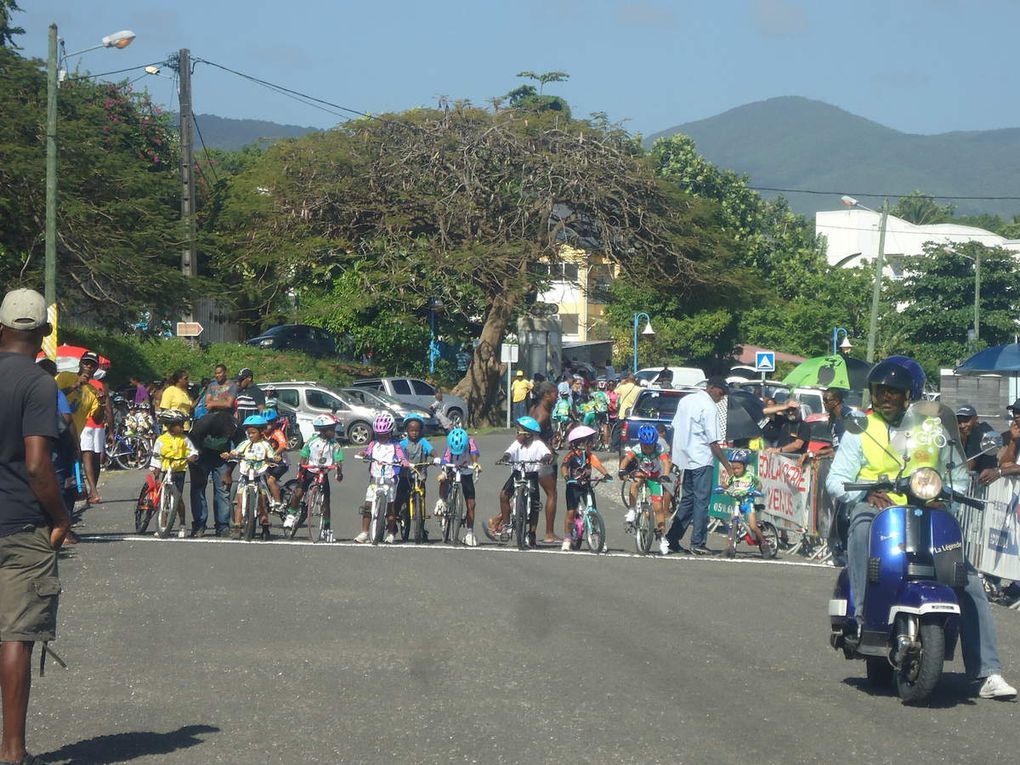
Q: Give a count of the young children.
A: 11